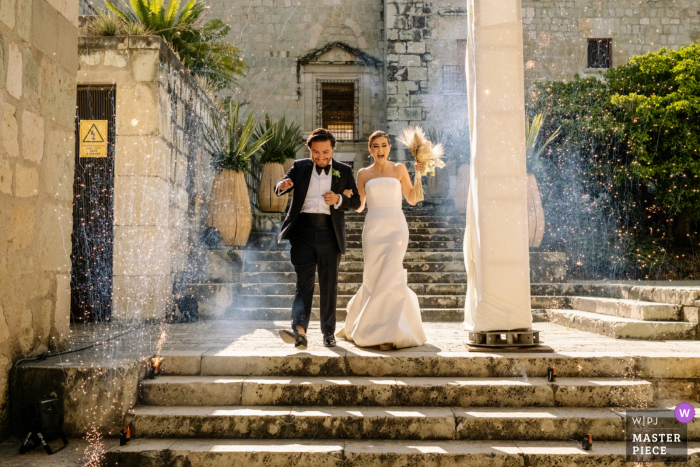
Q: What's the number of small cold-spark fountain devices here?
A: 4